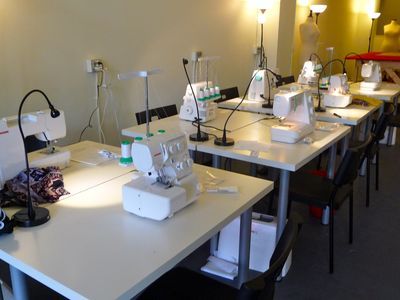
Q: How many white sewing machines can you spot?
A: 8